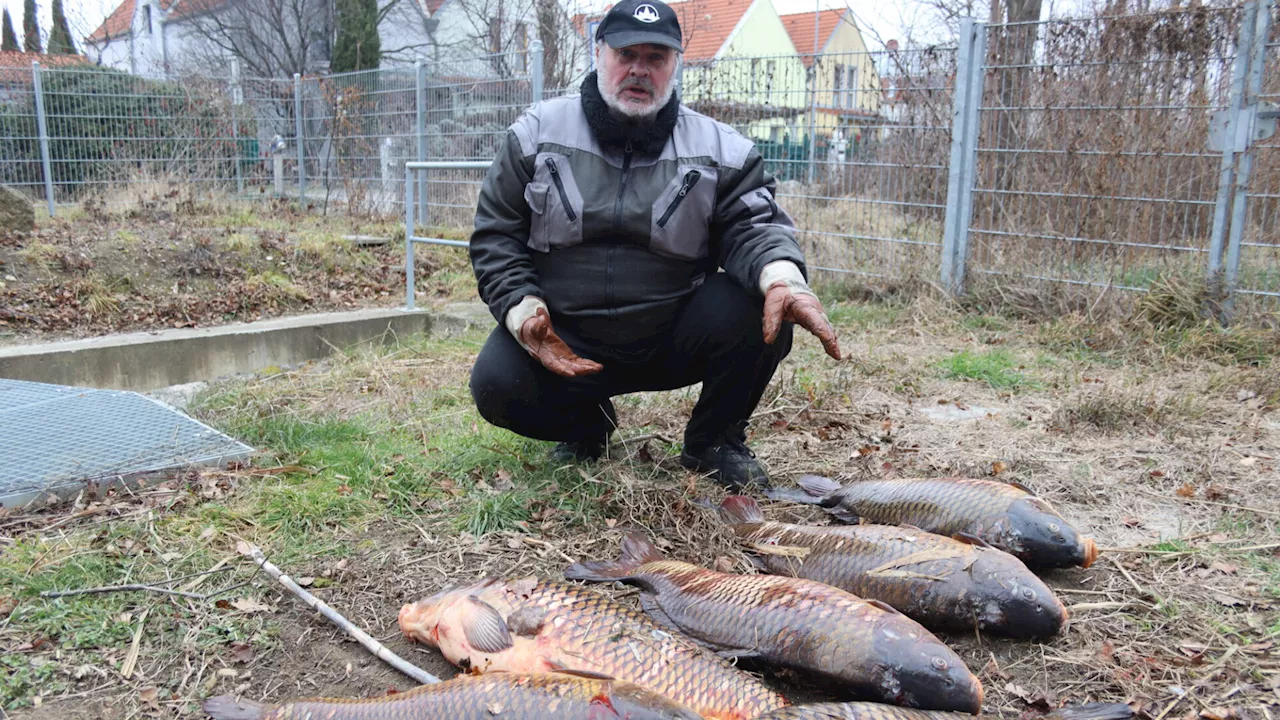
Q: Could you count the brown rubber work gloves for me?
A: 2